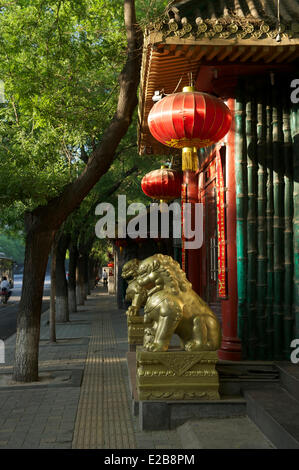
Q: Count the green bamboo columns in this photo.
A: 7